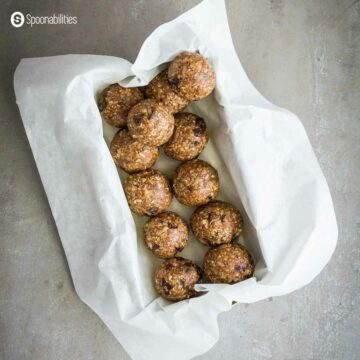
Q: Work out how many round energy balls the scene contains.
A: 12